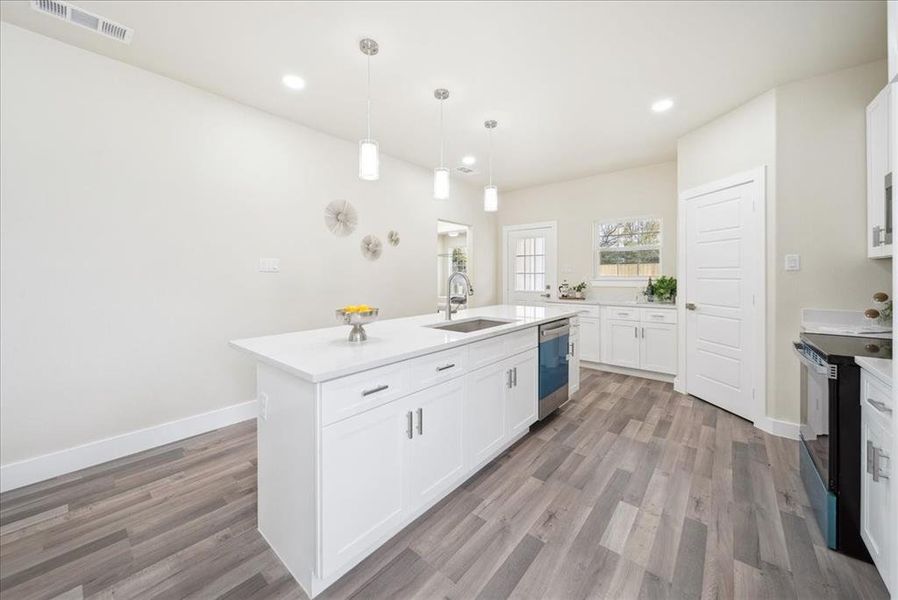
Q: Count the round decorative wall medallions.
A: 3